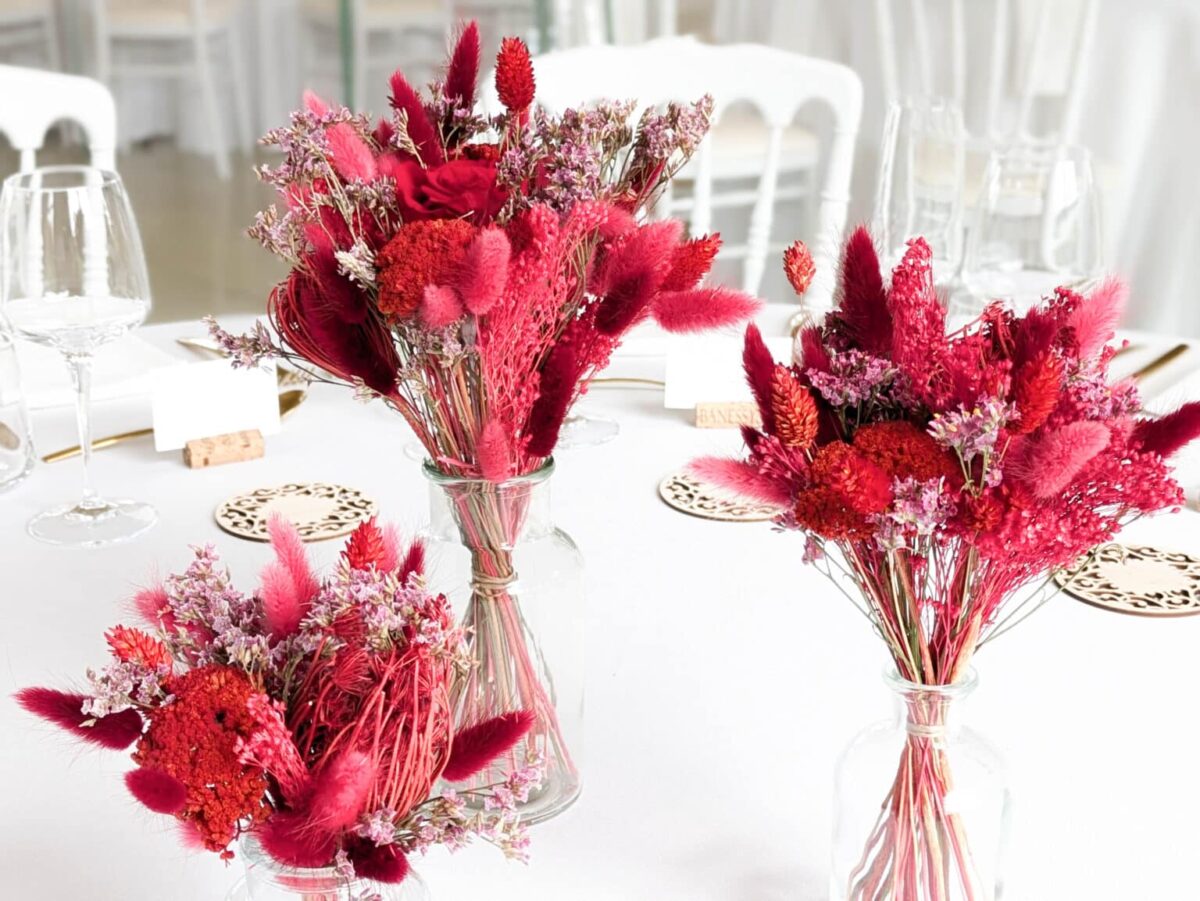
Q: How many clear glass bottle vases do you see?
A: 3